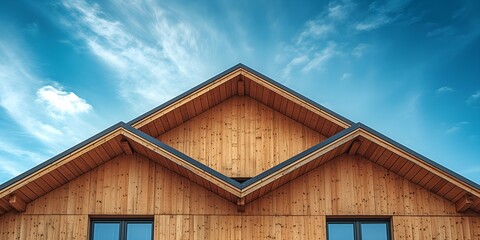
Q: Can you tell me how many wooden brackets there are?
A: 6